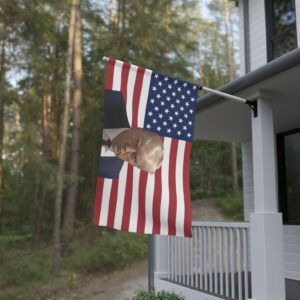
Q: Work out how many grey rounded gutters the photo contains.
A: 1